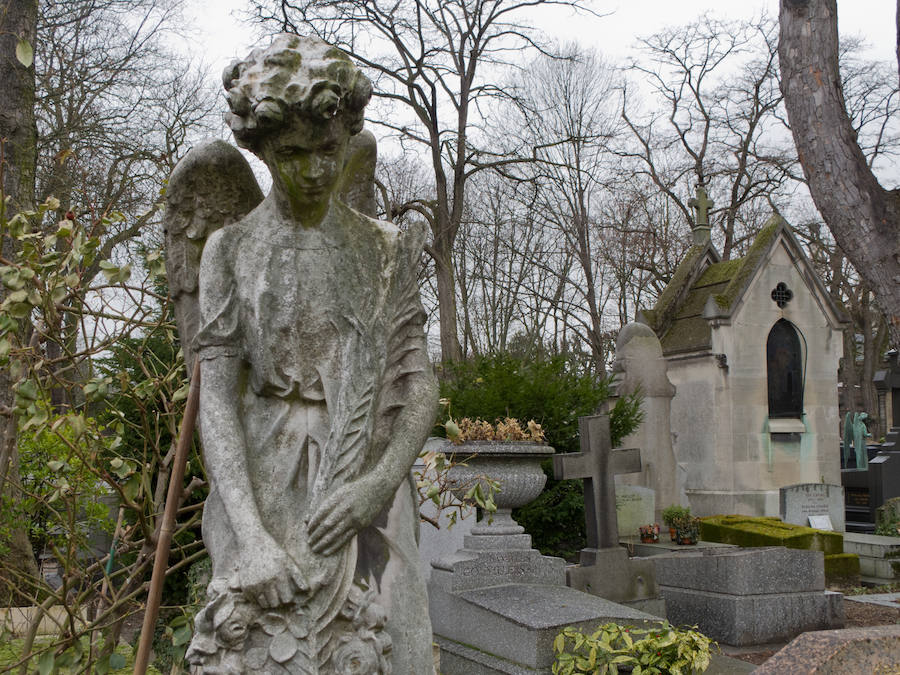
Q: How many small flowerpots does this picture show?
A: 3